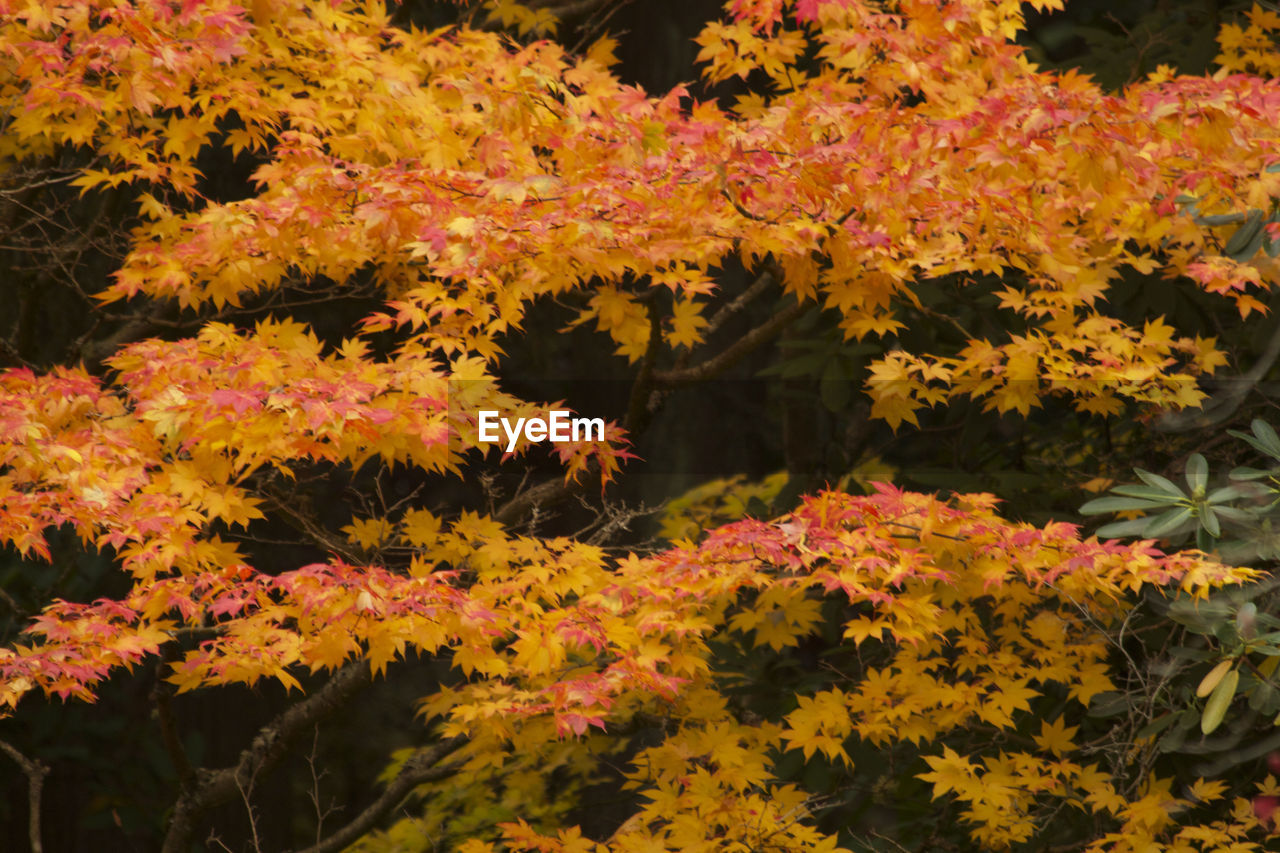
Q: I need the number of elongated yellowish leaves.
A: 2